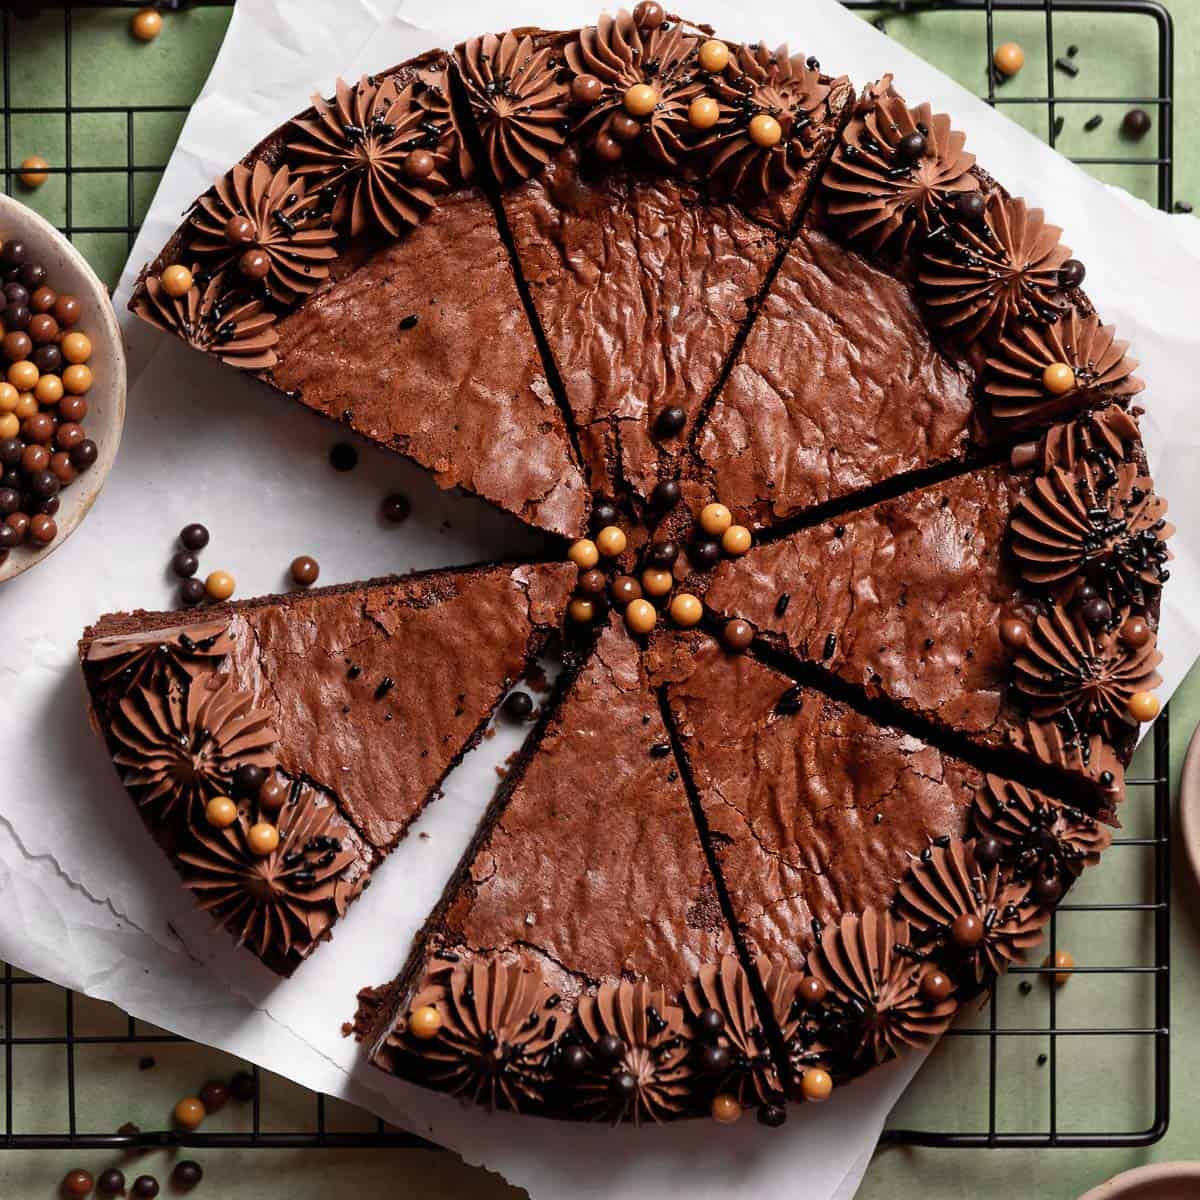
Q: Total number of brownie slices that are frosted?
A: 7